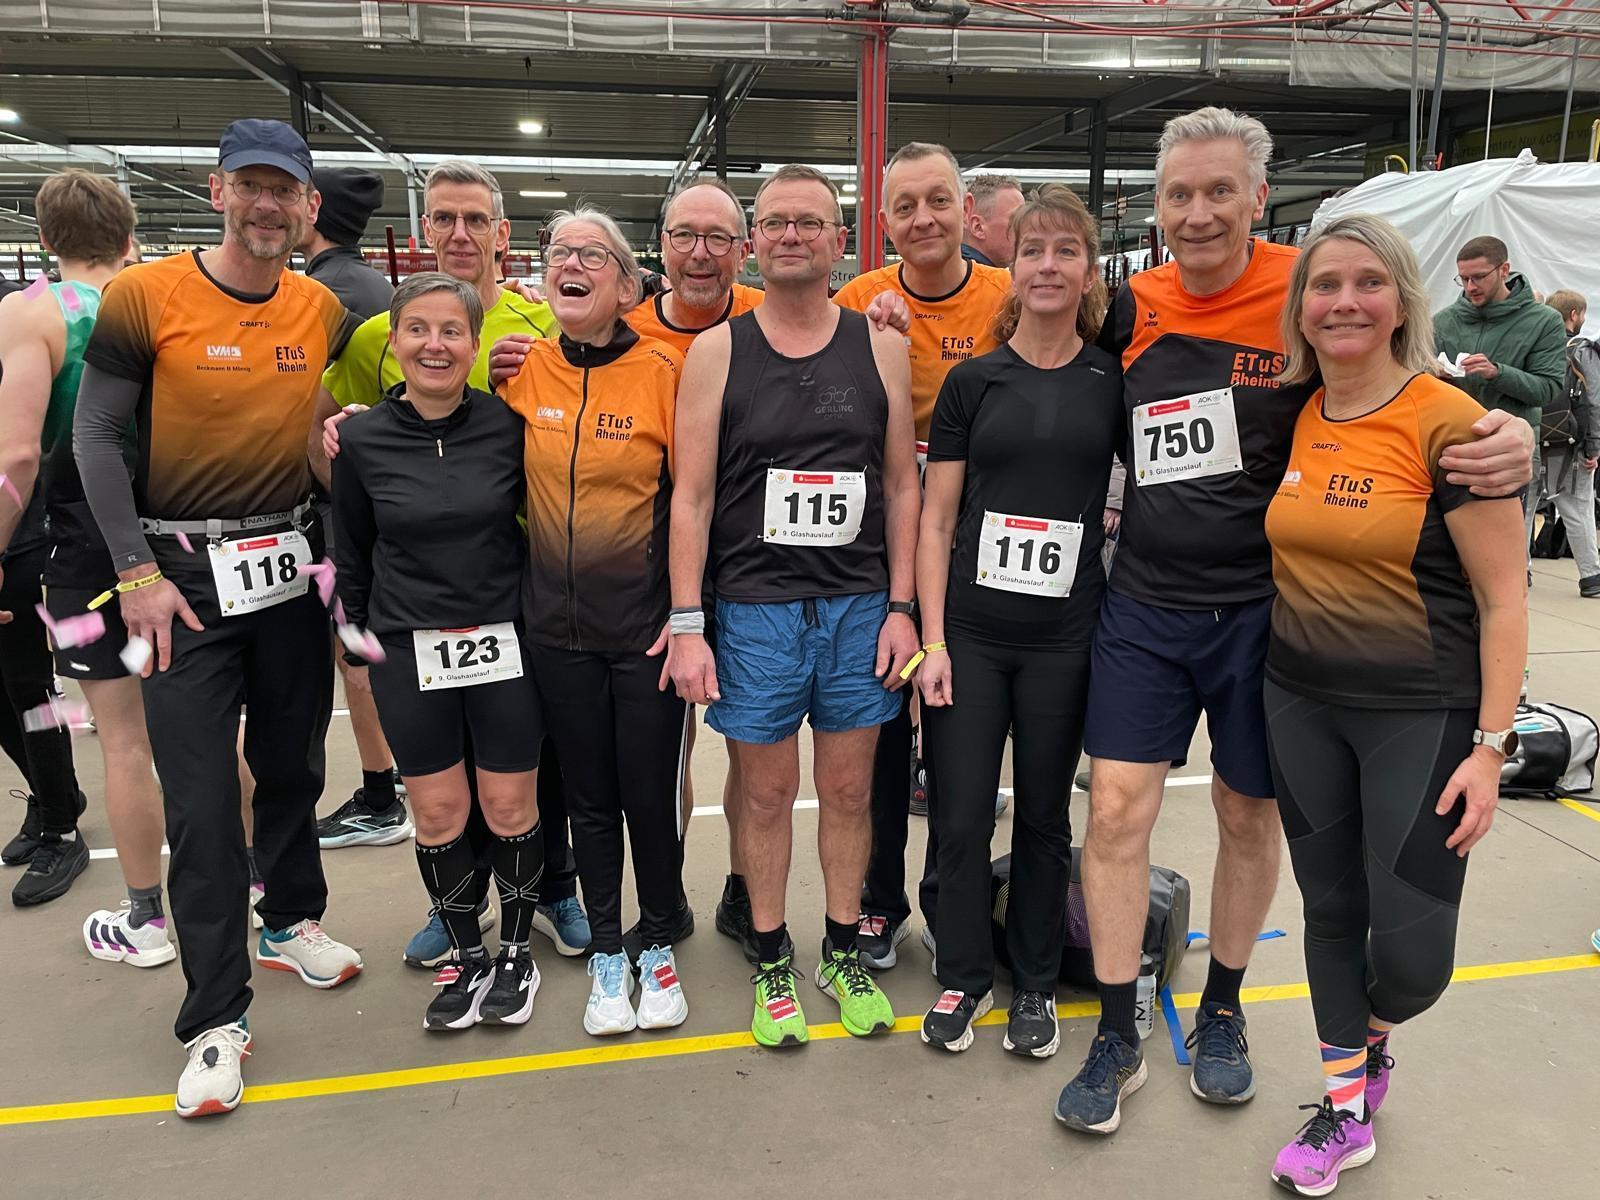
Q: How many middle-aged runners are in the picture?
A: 10